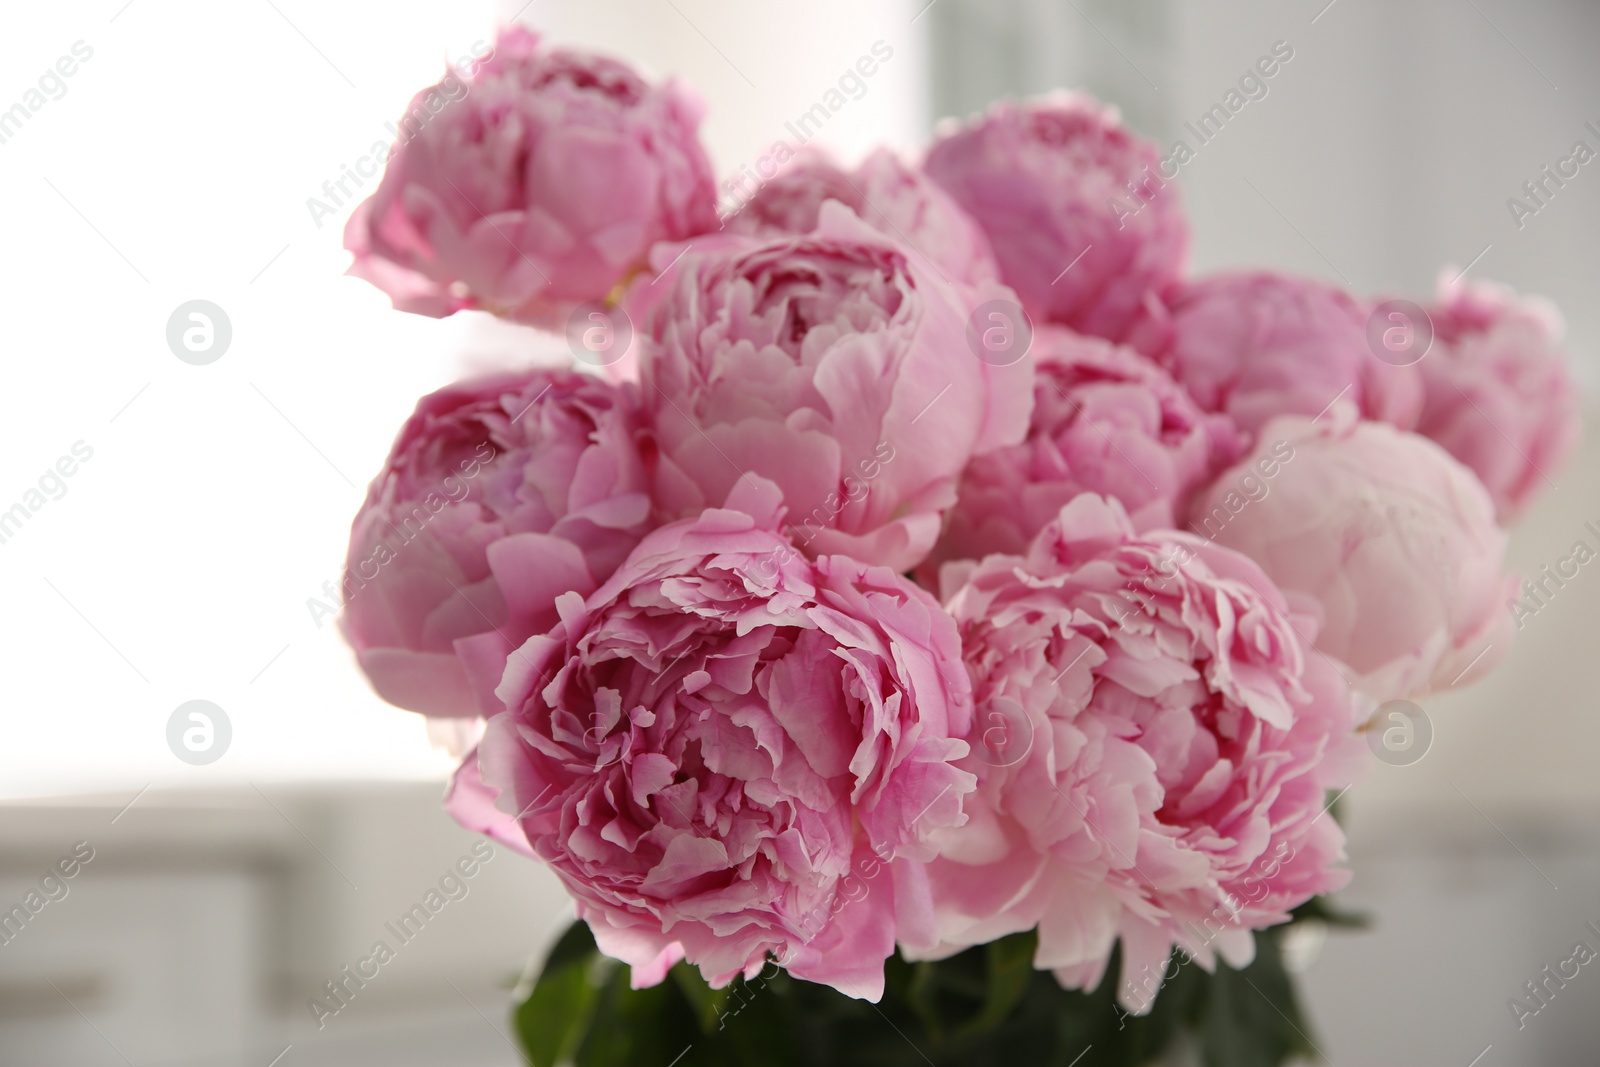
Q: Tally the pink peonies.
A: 11